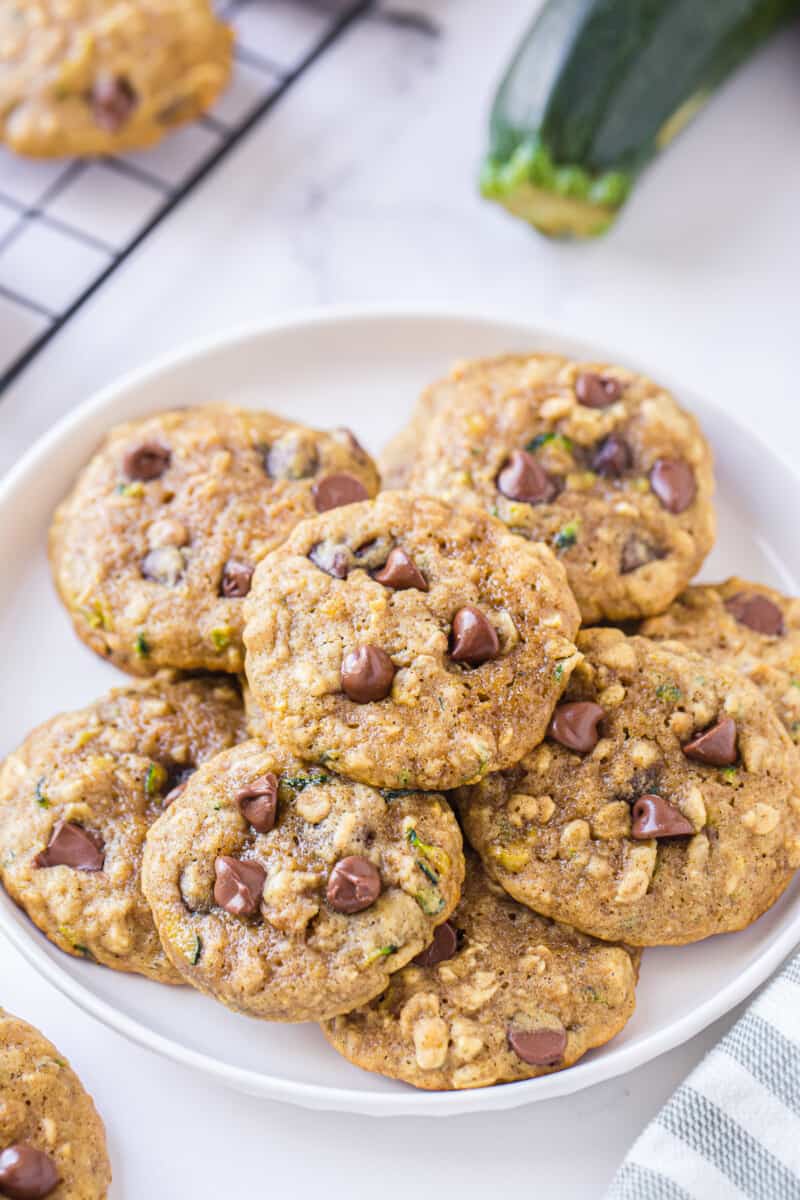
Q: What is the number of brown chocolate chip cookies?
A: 10